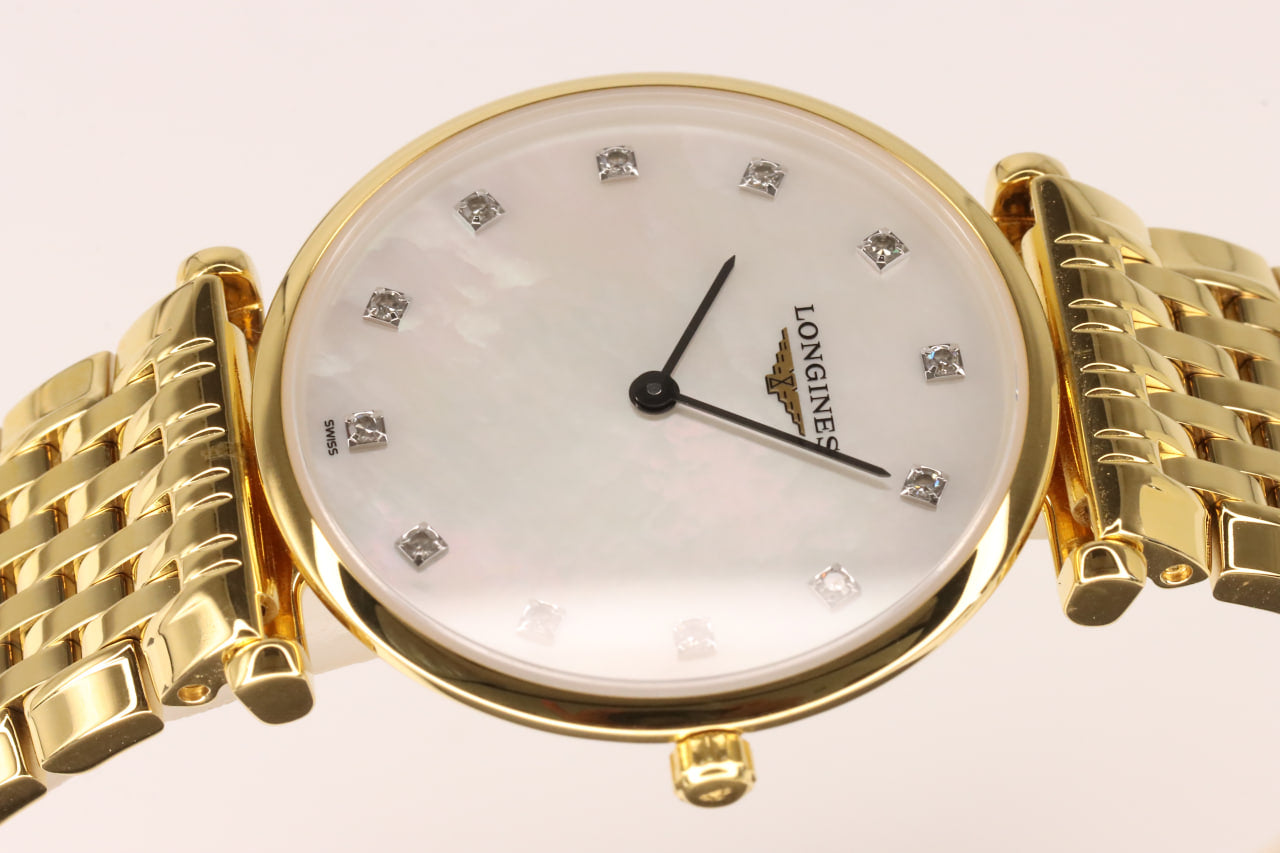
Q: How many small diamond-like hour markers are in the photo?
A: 12